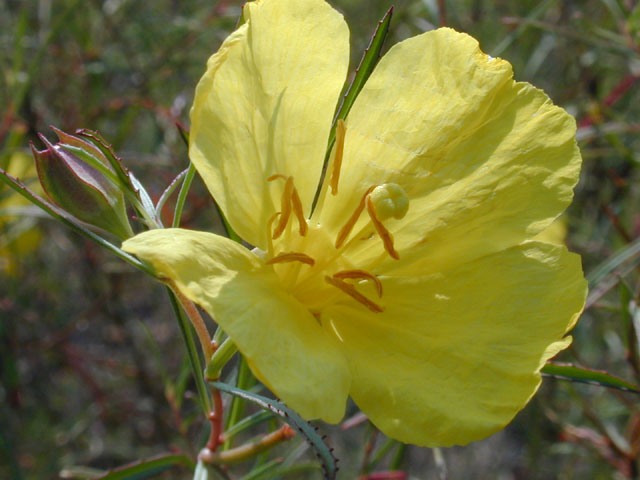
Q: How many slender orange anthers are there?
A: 8